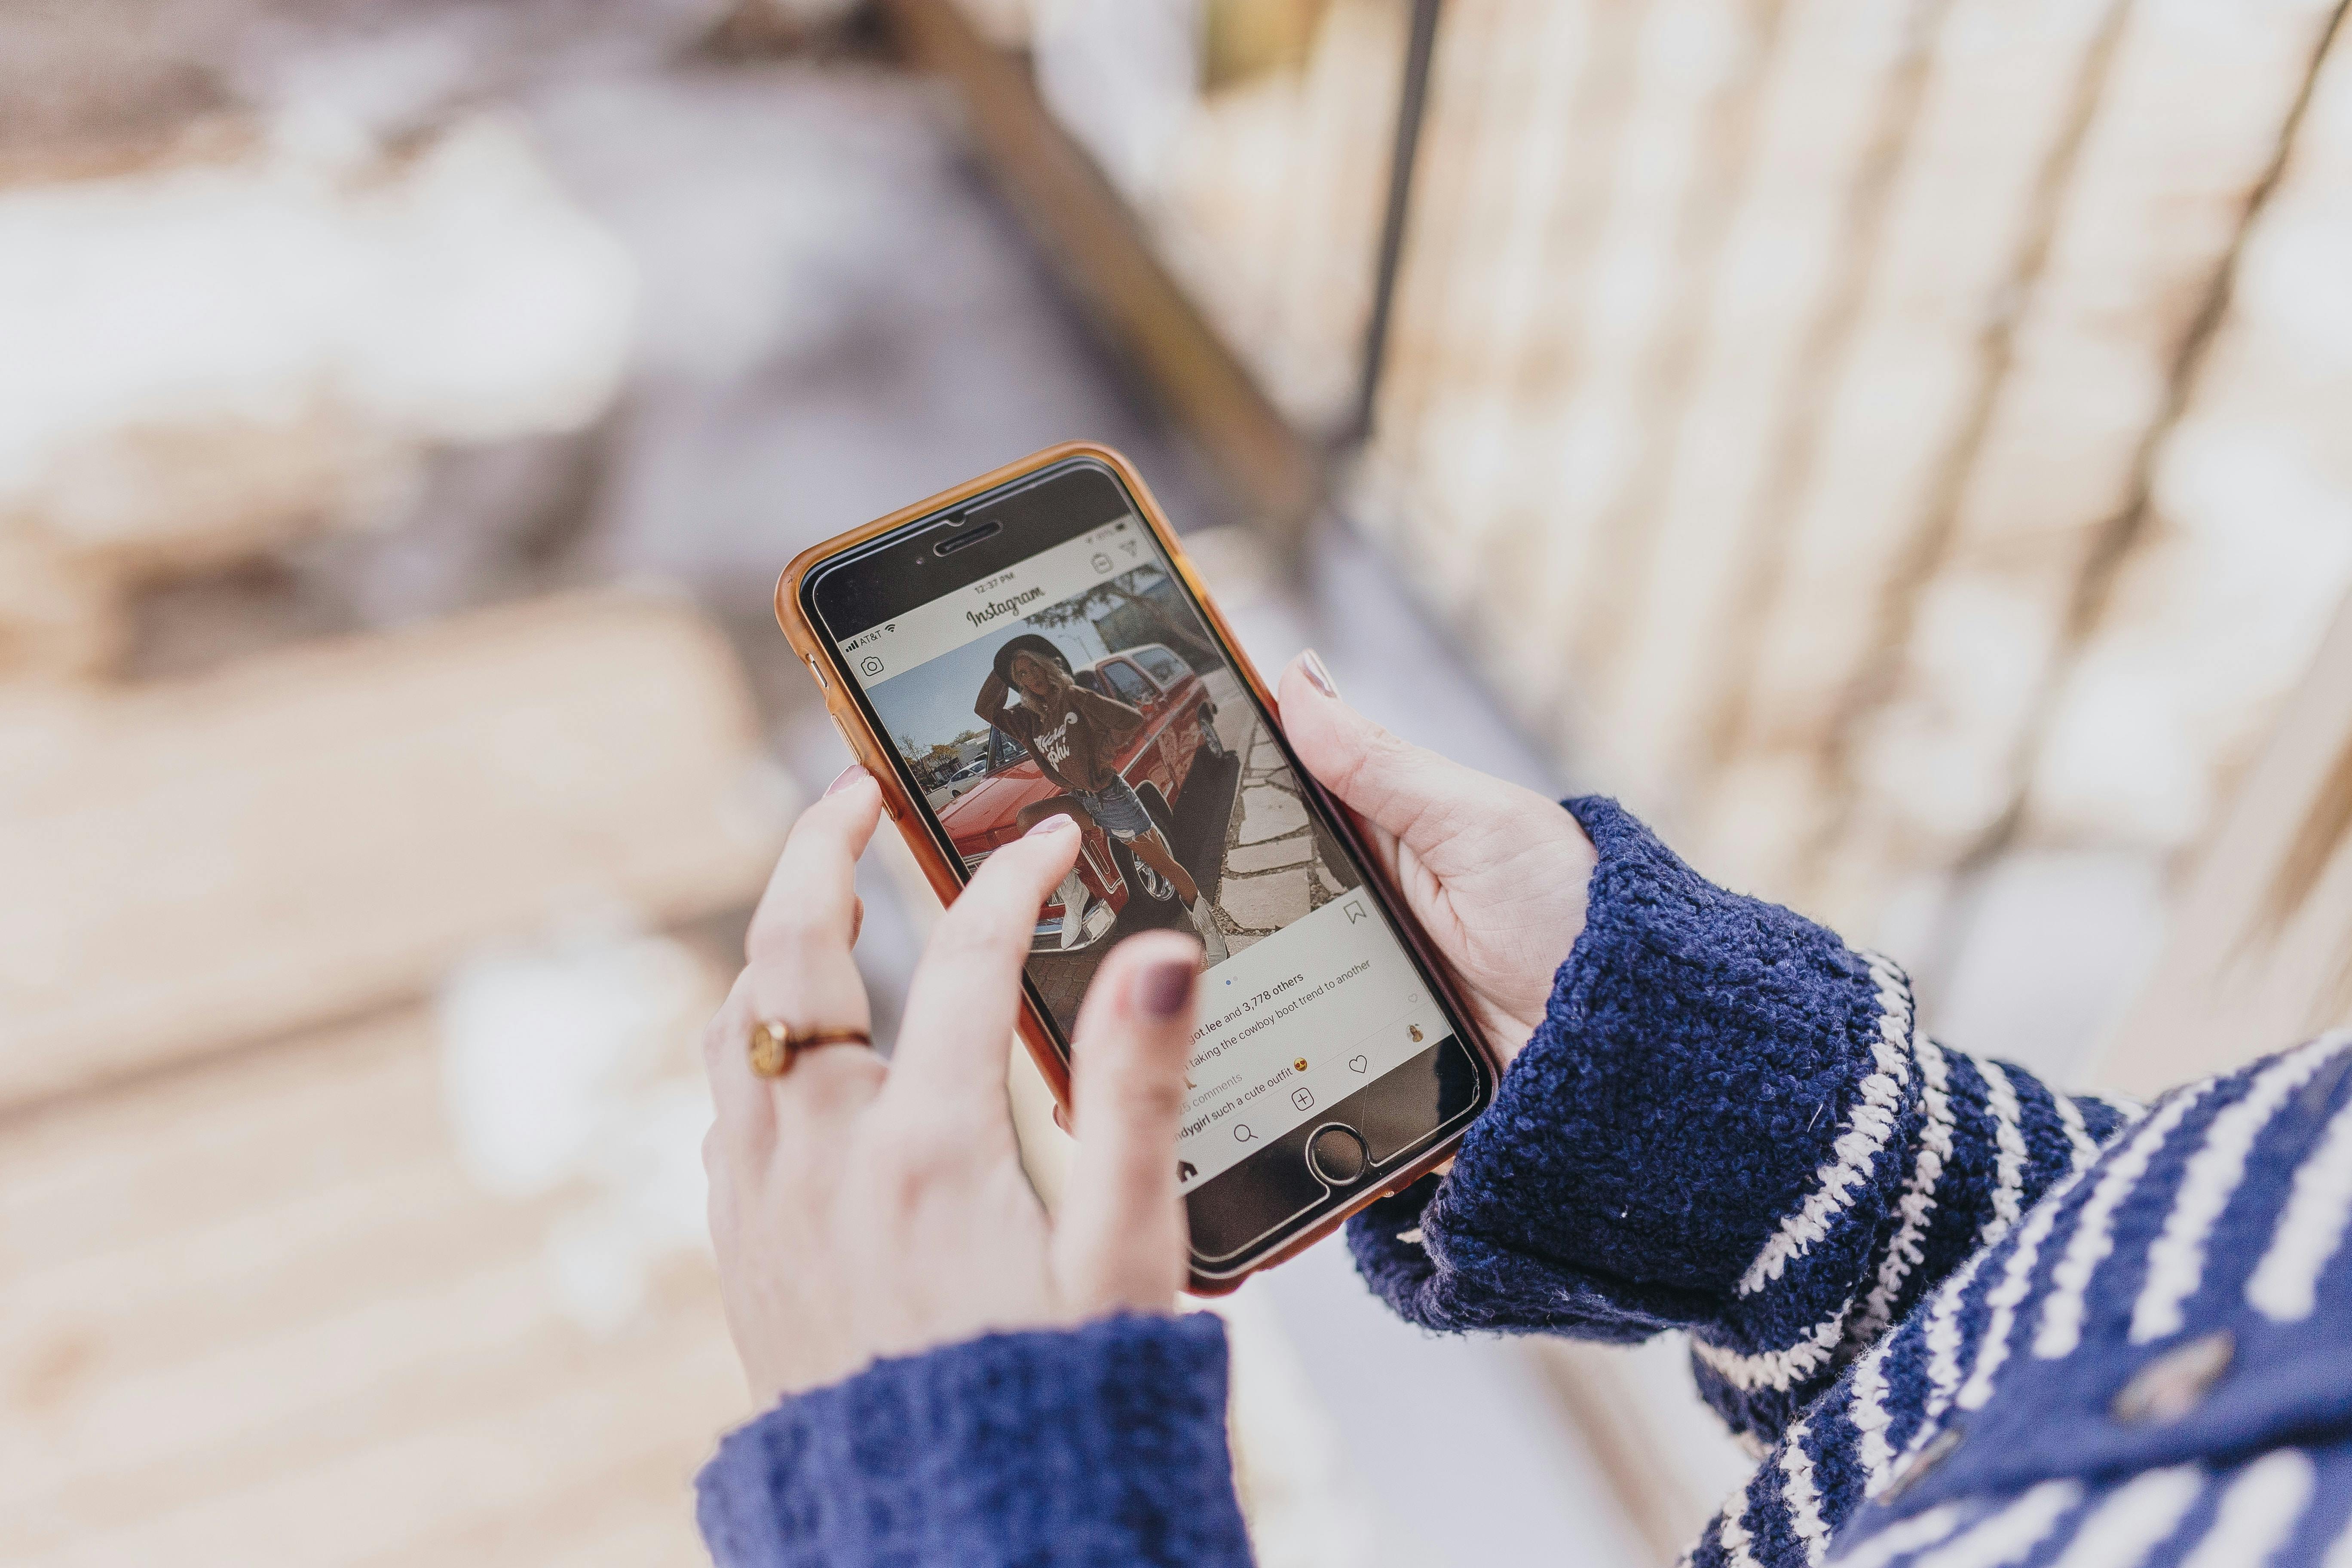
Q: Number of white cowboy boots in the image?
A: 2